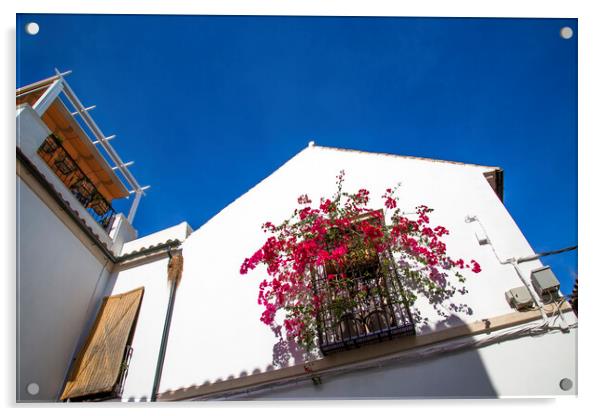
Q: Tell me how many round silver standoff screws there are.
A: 4